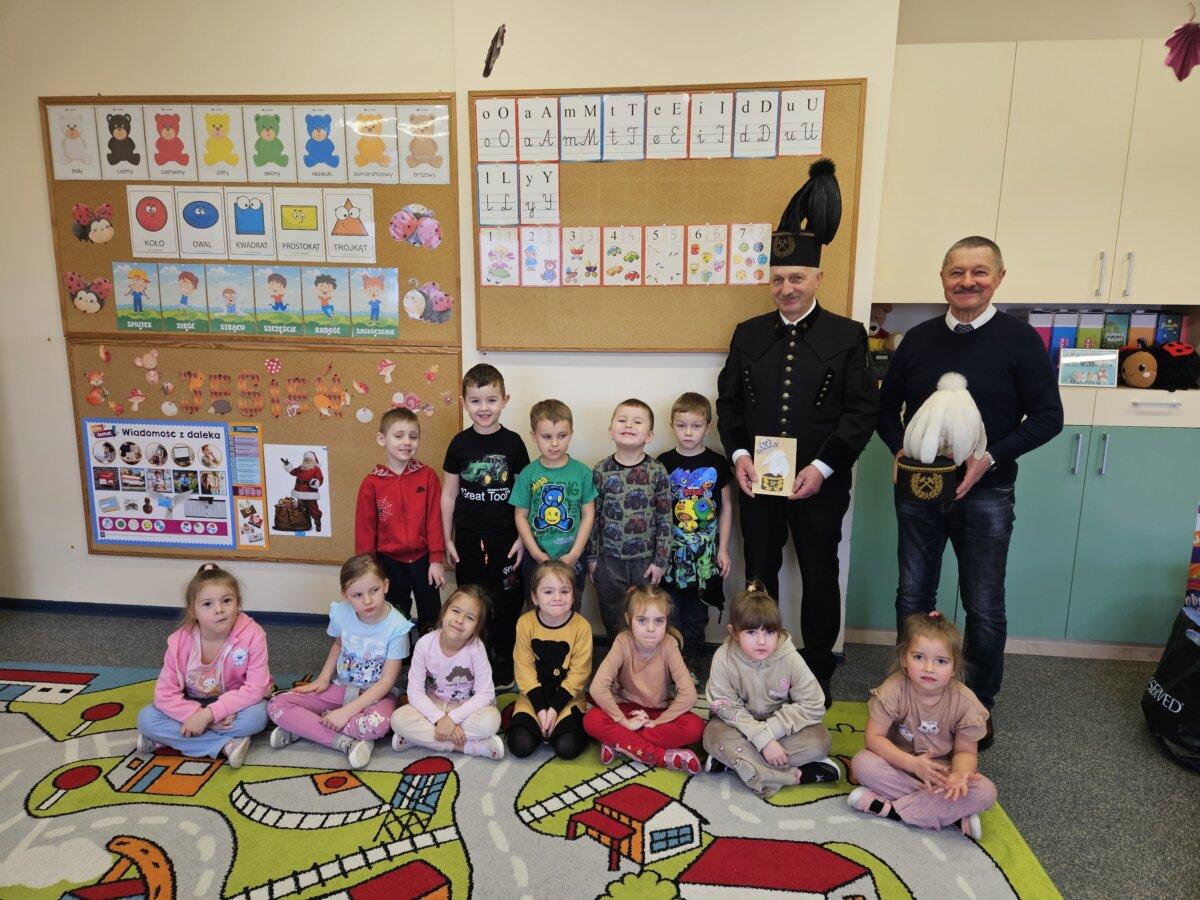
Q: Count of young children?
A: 12